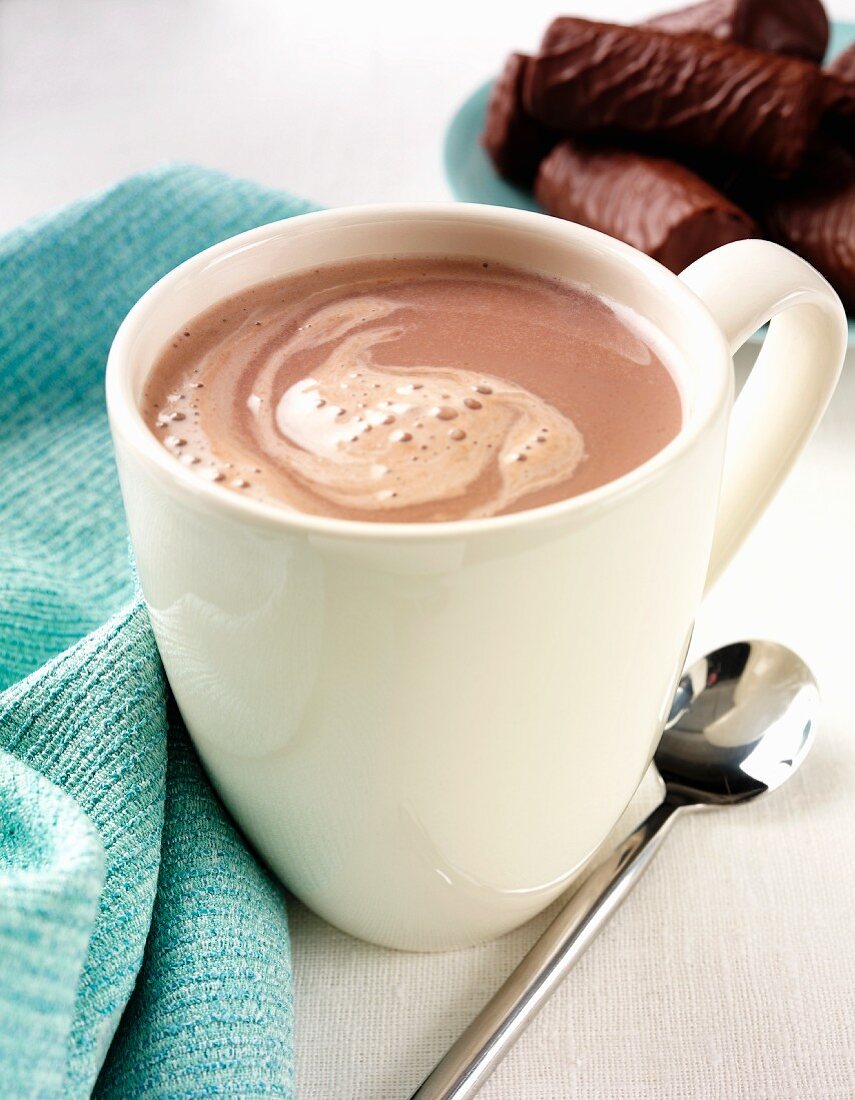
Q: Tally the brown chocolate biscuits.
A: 6